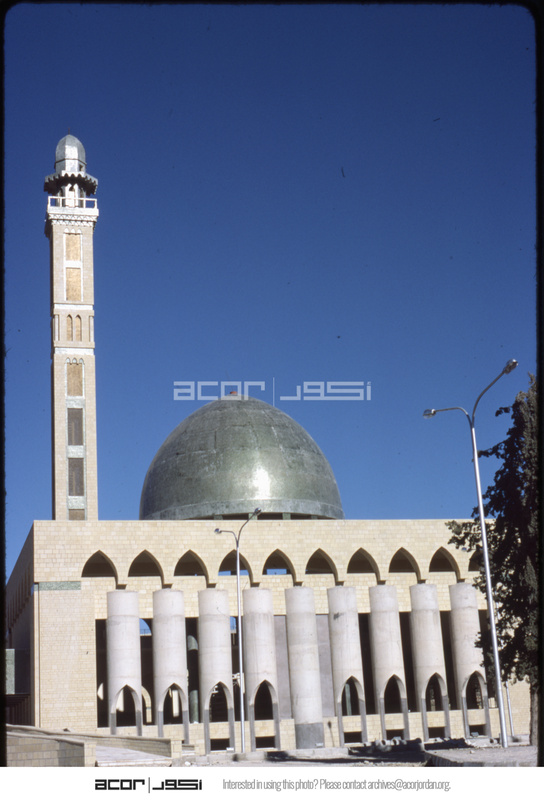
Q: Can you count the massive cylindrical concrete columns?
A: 9